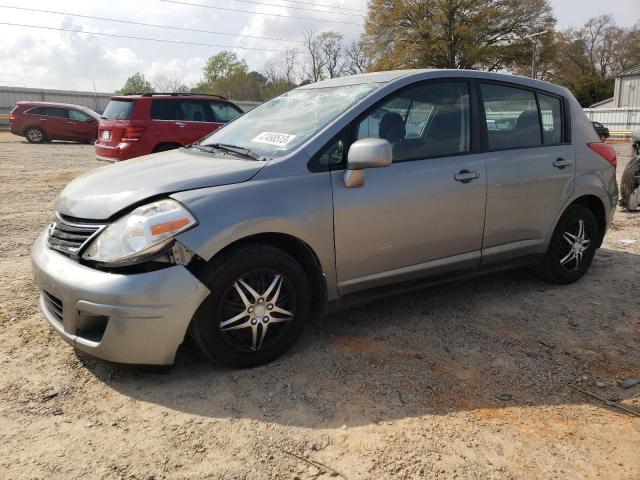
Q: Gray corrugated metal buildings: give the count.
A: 1